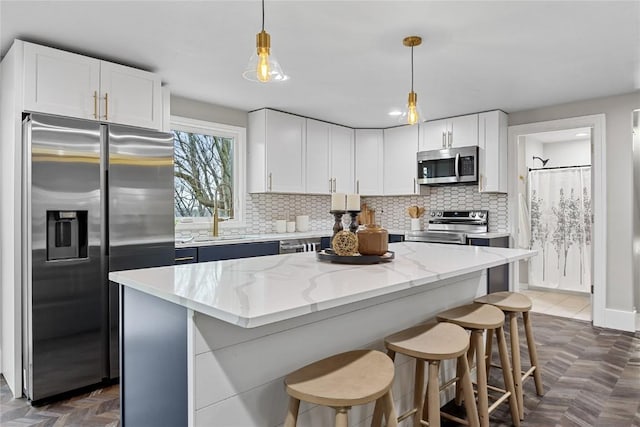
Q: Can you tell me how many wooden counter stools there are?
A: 4